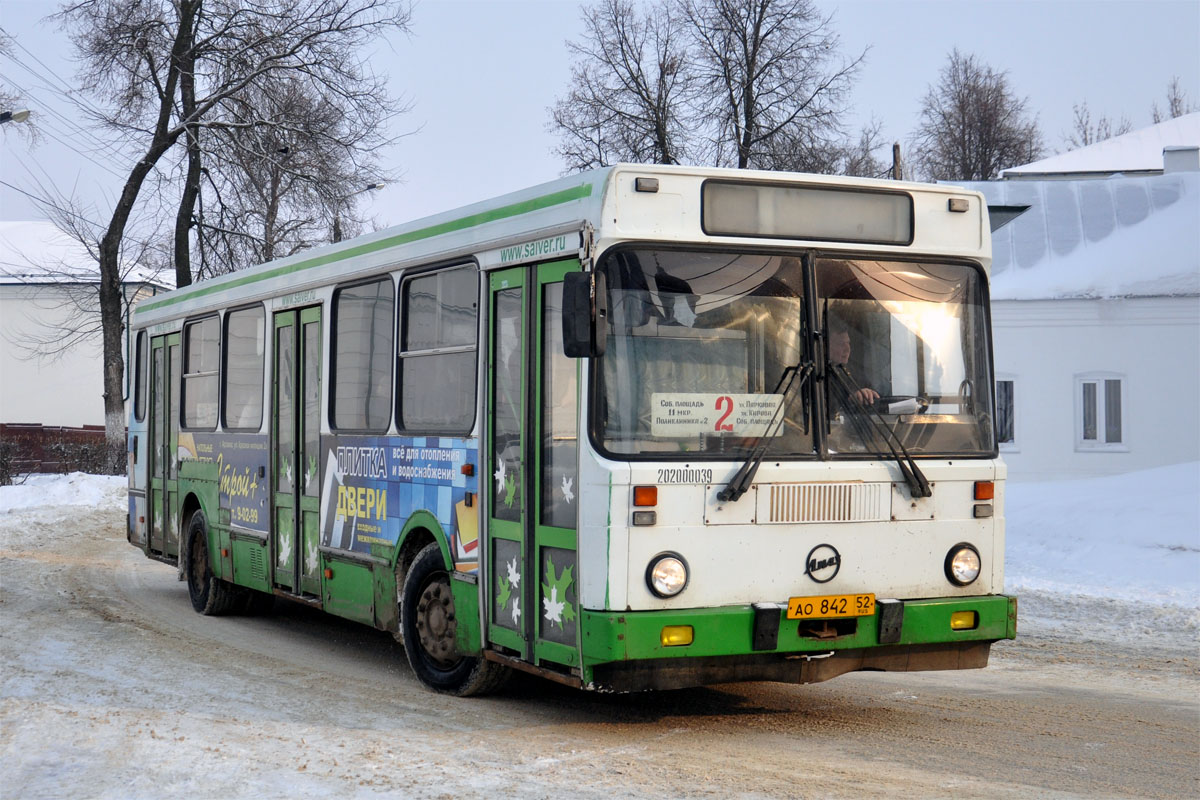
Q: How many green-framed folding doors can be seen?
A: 3